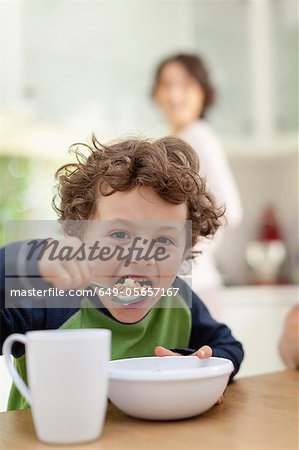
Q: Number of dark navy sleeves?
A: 2